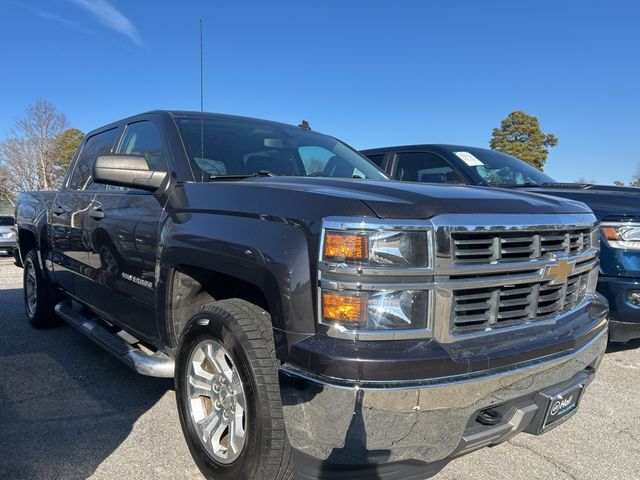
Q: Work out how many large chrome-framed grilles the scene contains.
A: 1